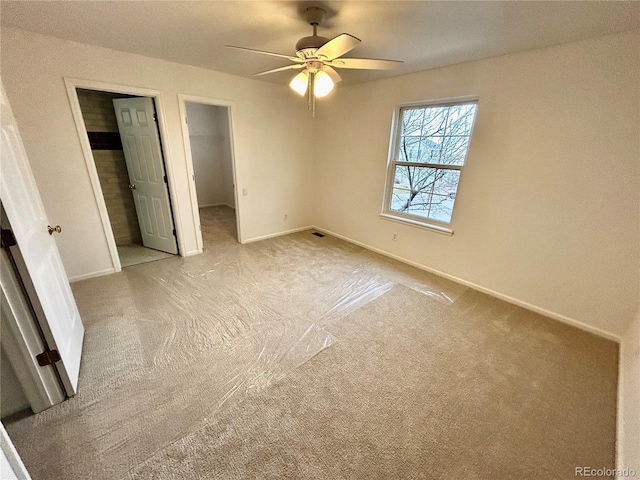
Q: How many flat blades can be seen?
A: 5